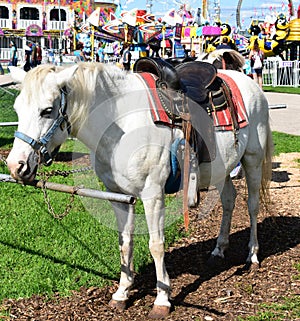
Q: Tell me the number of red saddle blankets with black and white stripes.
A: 1